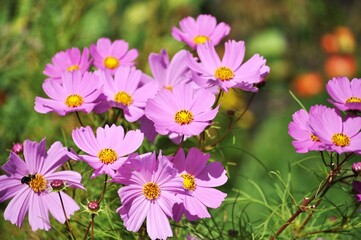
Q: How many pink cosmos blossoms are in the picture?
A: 15